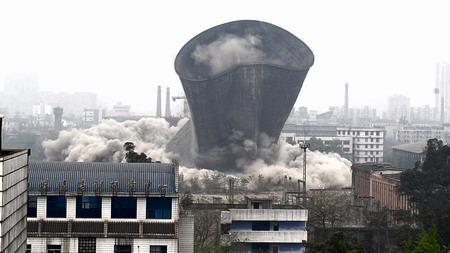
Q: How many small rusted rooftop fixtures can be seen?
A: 8